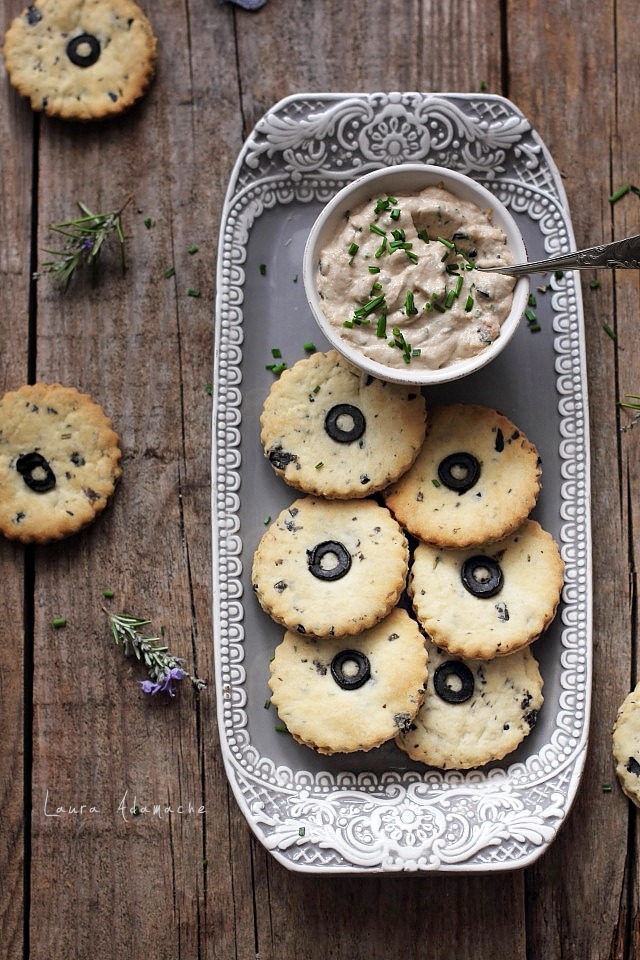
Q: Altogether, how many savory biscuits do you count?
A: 9